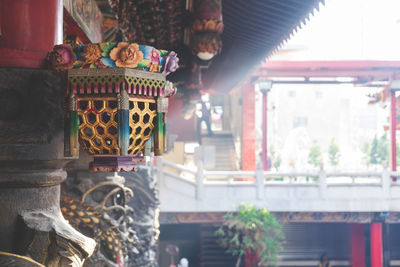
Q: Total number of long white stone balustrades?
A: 1